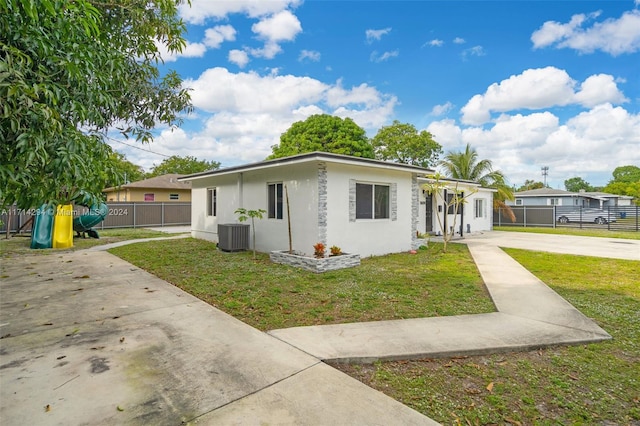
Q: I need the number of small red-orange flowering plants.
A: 2